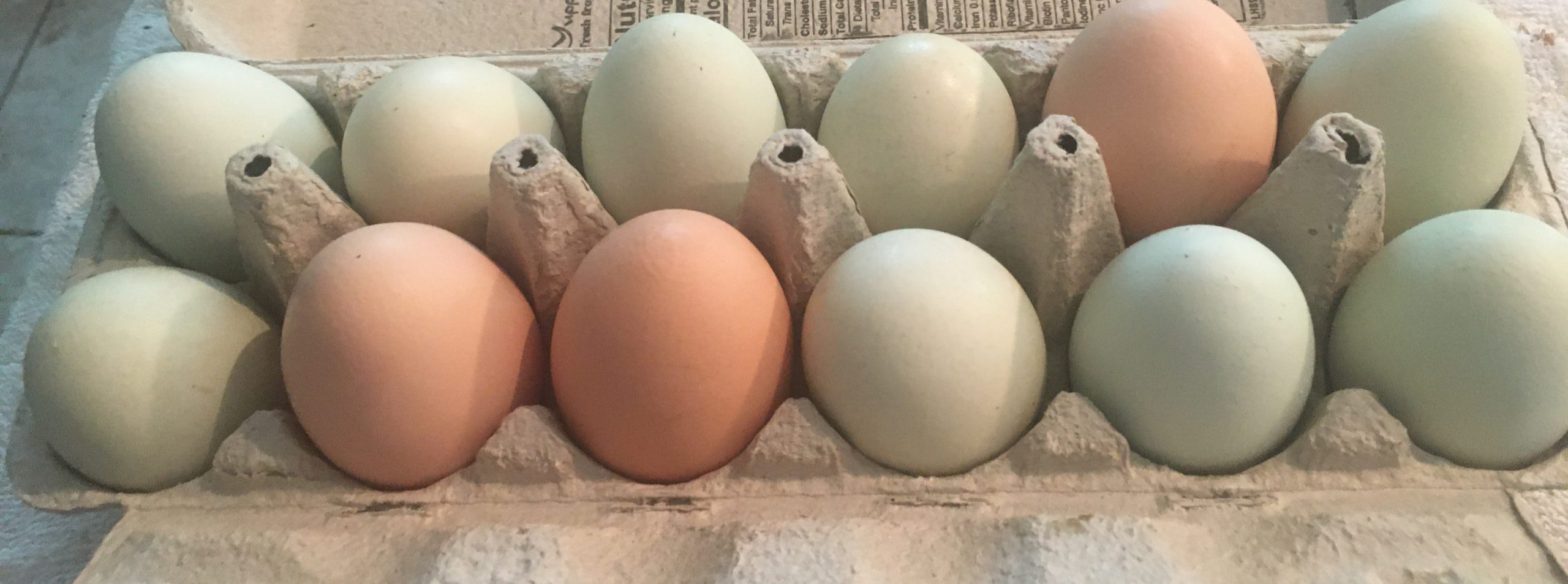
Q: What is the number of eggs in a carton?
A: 12